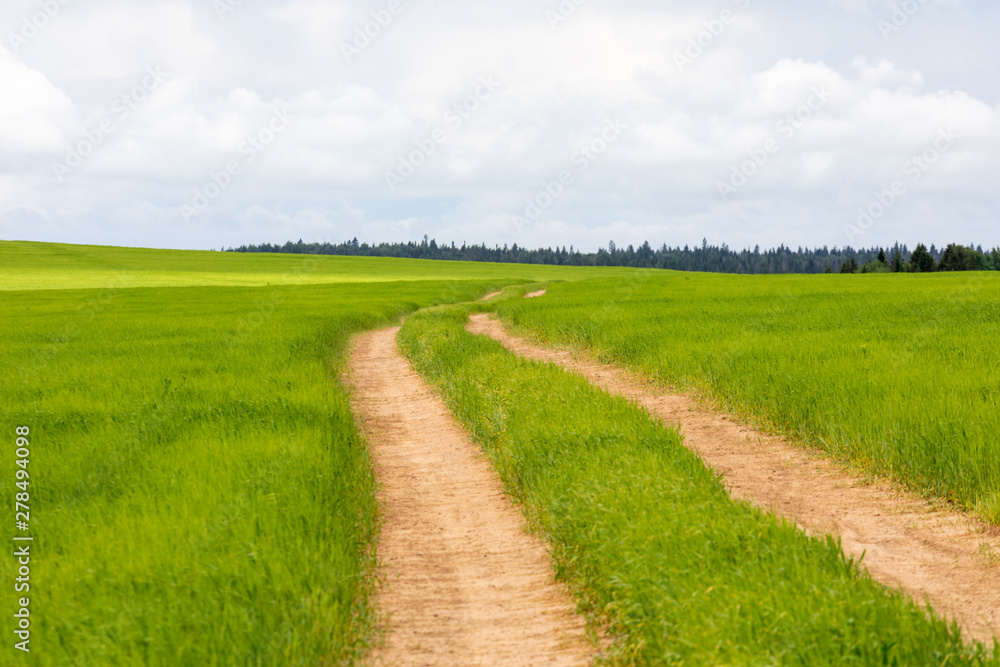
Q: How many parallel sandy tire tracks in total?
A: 2